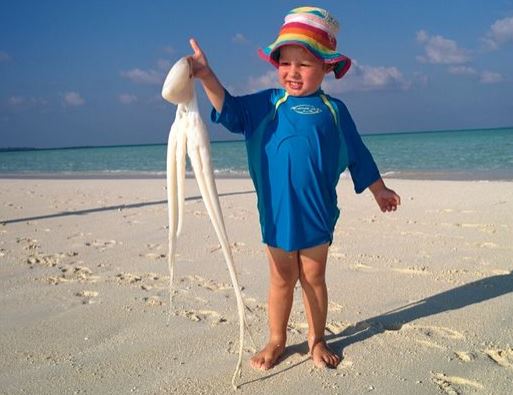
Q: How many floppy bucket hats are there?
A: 1